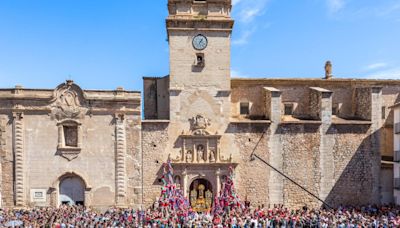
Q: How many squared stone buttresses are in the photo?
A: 3